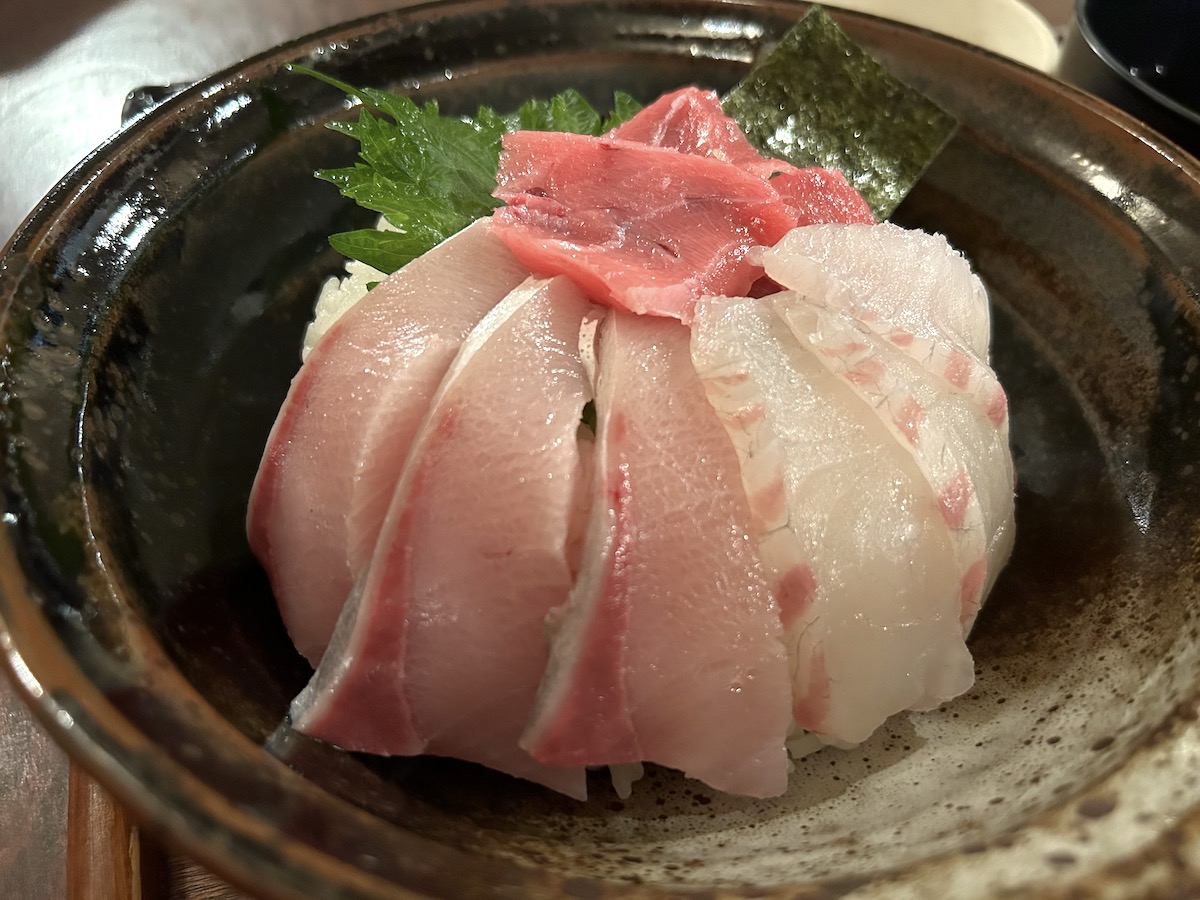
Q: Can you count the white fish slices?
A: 3